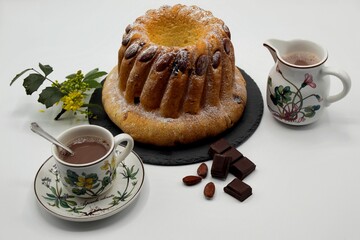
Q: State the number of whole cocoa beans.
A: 3